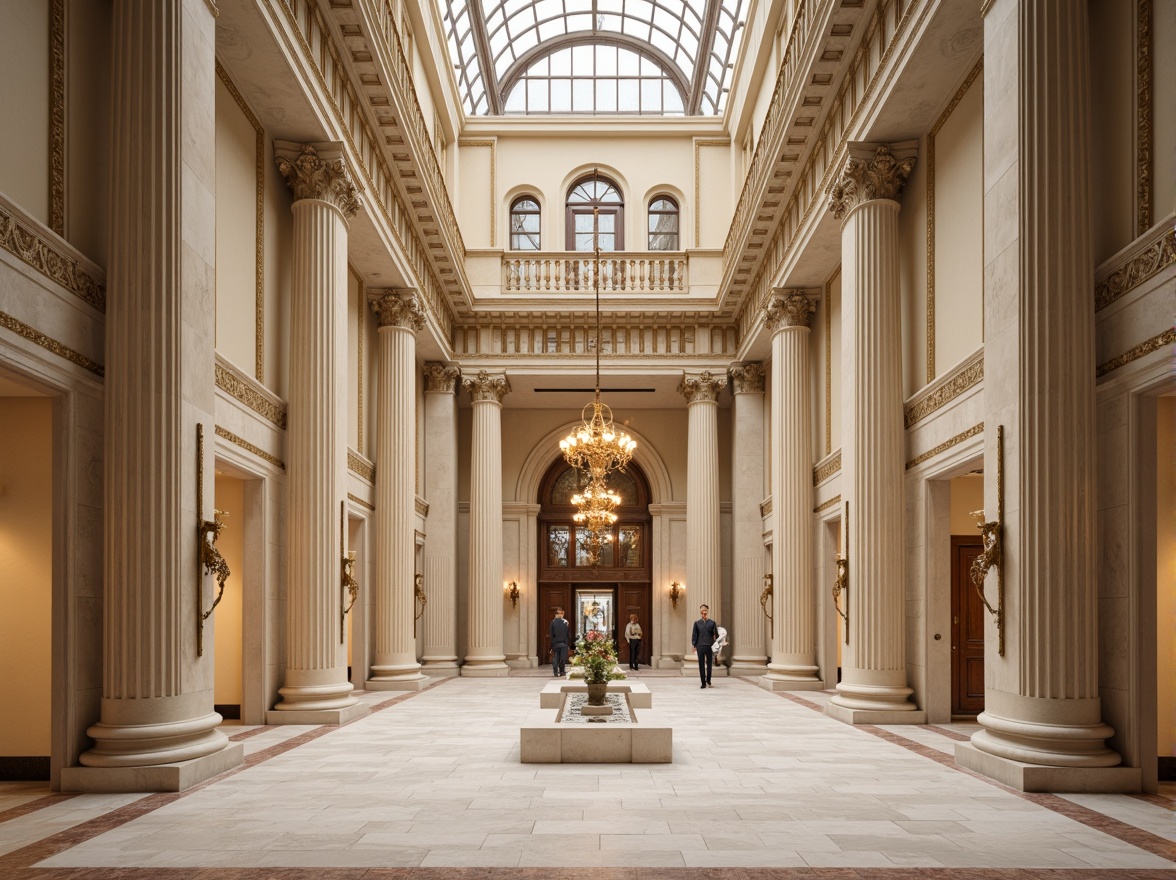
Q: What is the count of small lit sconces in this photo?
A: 2